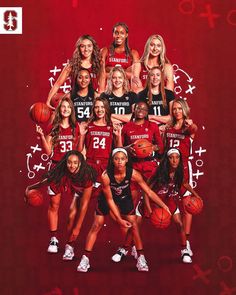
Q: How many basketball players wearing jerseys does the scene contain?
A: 13